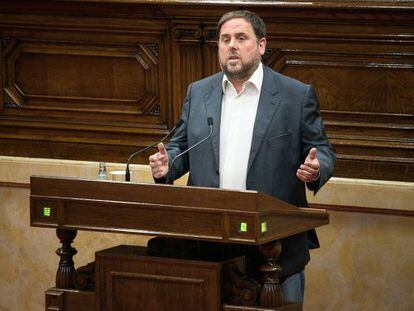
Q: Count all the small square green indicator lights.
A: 3